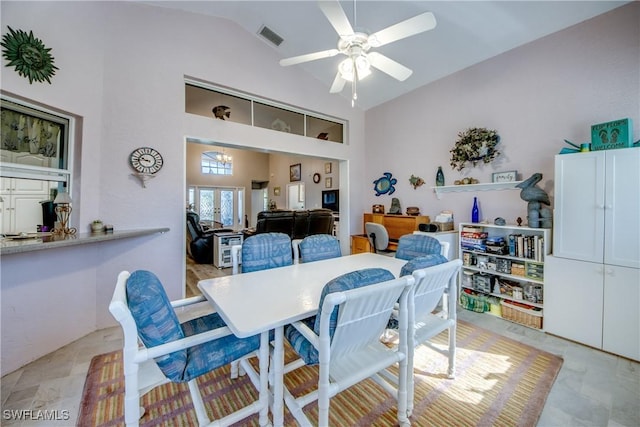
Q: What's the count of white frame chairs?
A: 6